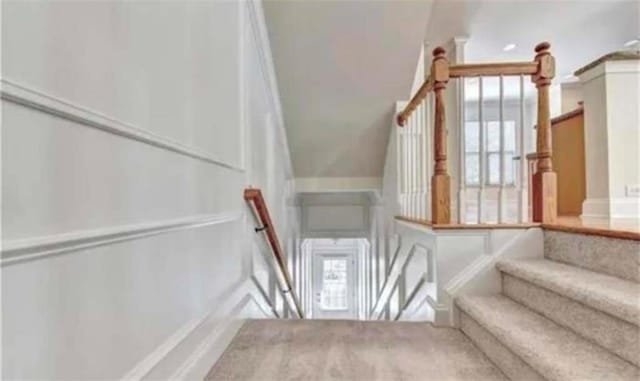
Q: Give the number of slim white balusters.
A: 11